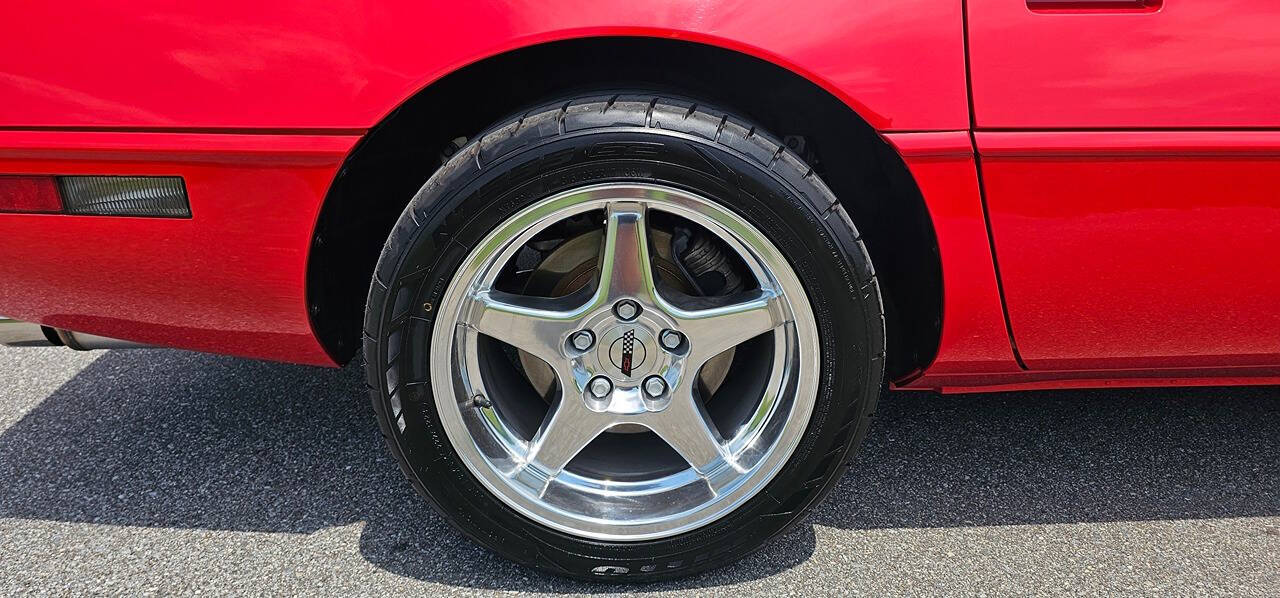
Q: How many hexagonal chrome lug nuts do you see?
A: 5